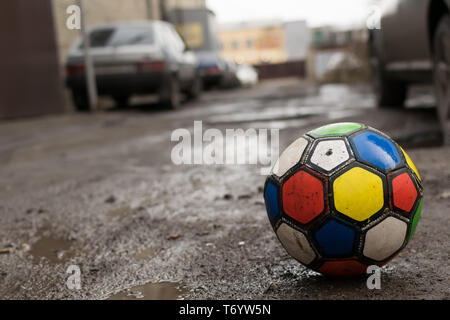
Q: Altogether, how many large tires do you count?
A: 2